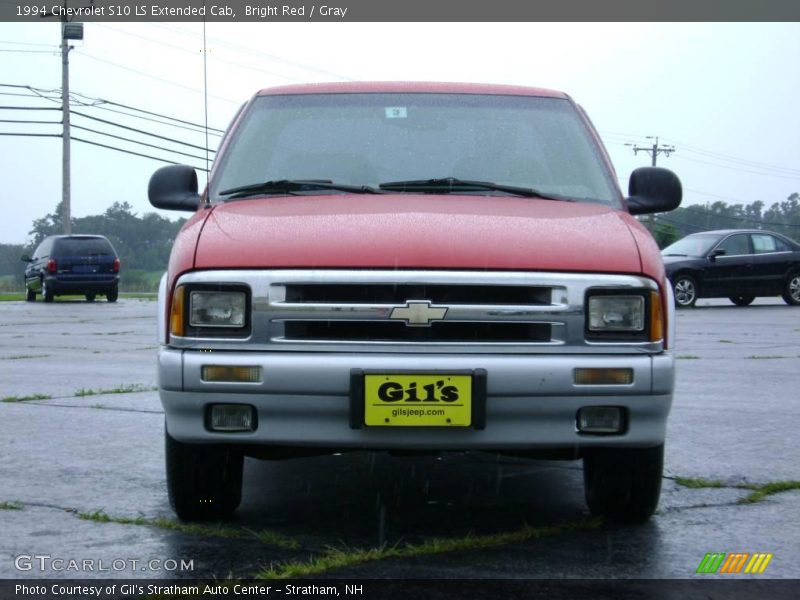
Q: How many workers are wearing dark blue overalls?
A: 0